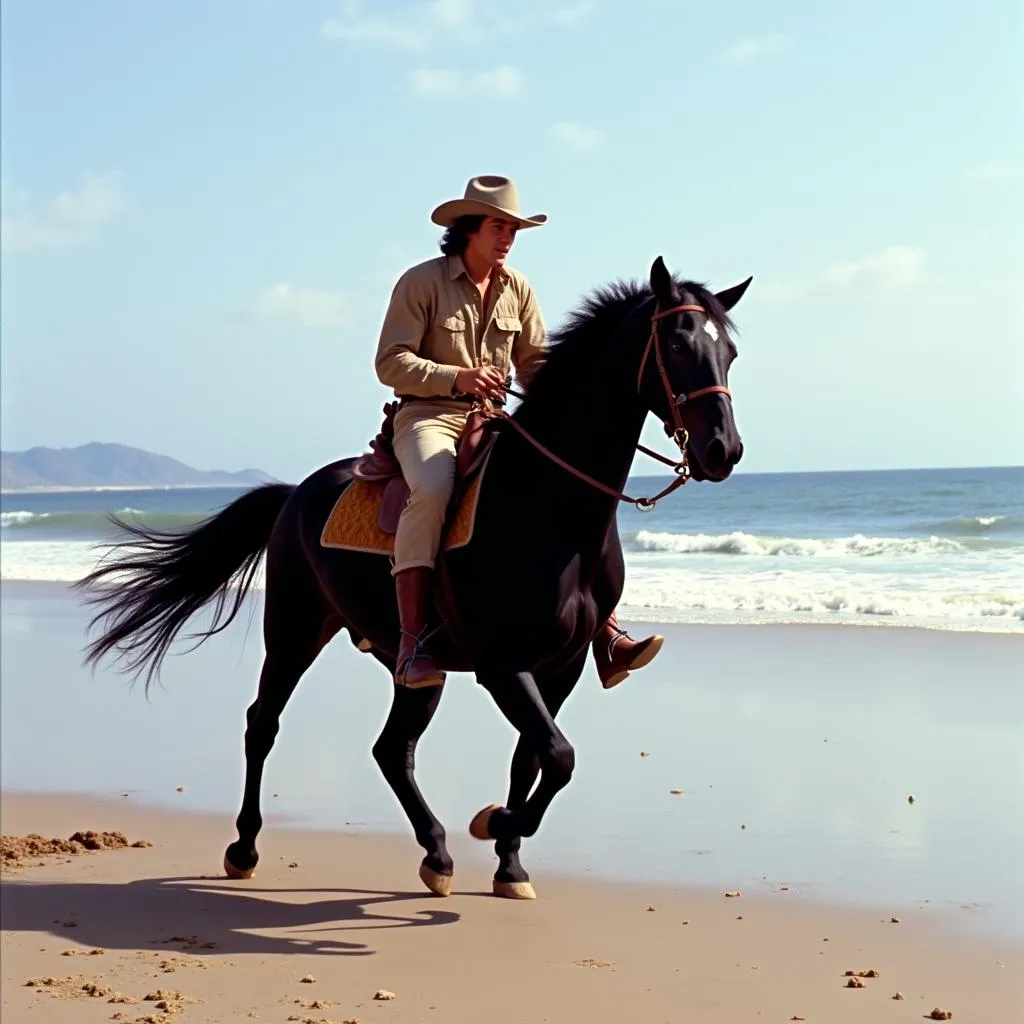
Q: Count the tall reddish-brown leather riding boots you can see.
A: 2